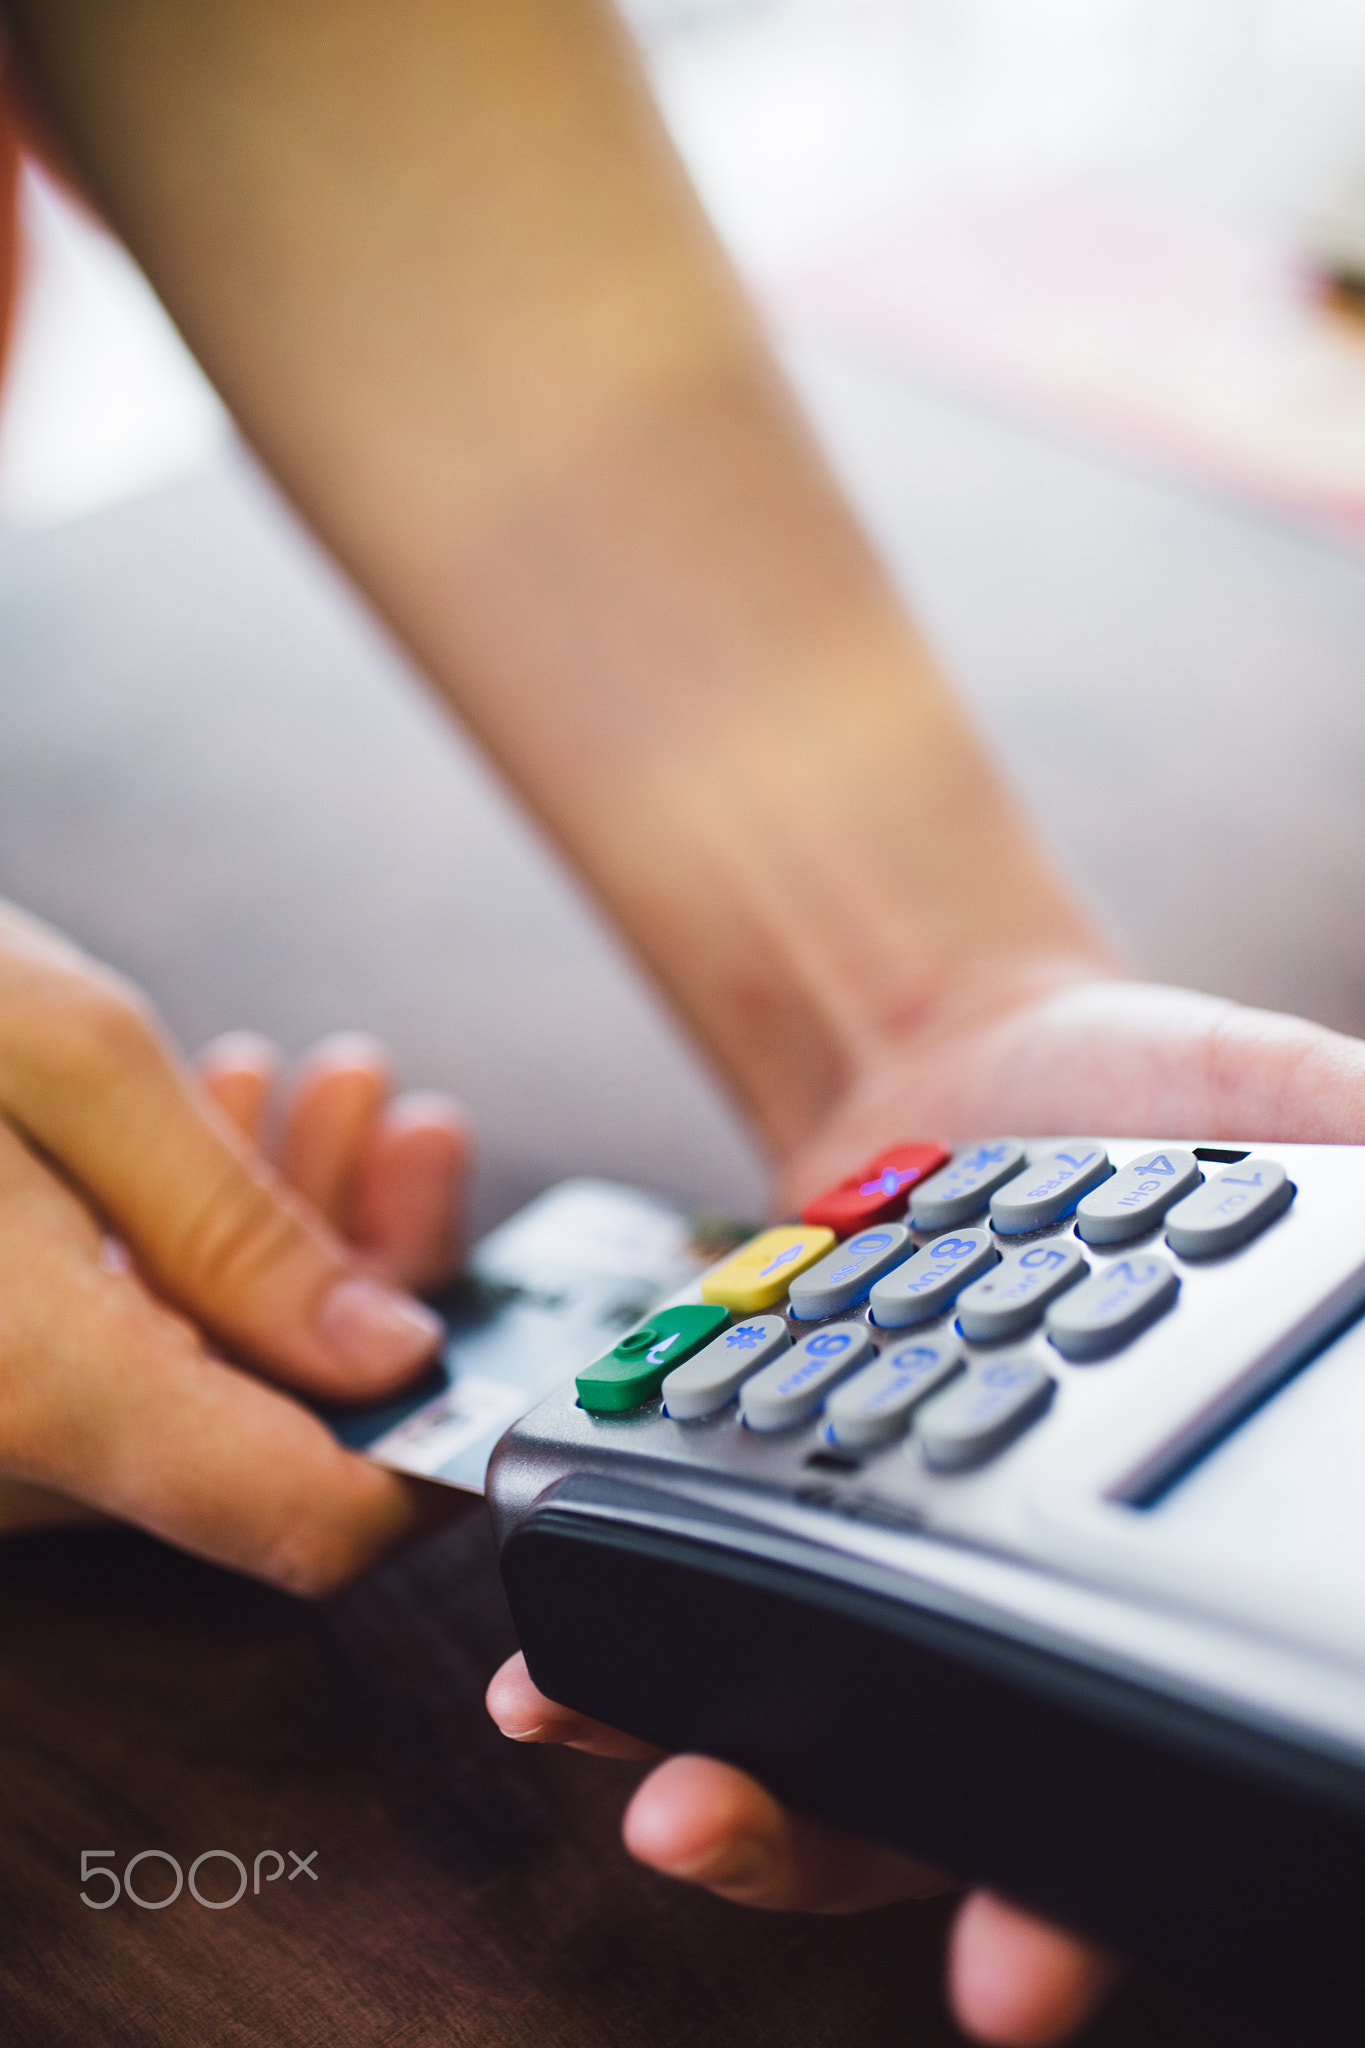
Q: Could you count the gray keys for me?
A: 12